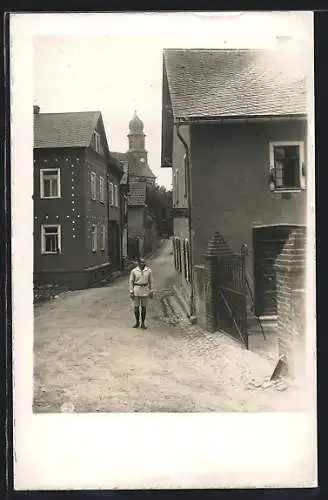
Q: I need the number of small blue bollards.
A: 0